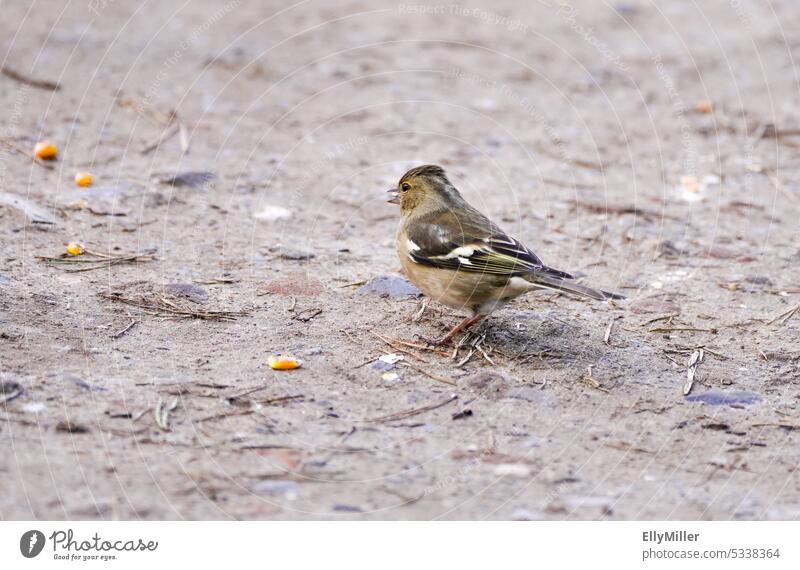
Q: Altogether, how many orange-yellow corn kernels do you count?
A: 4